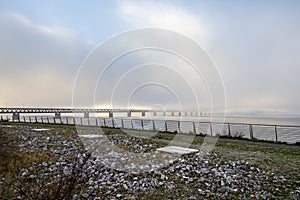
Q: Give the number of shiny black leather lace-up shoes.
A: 0